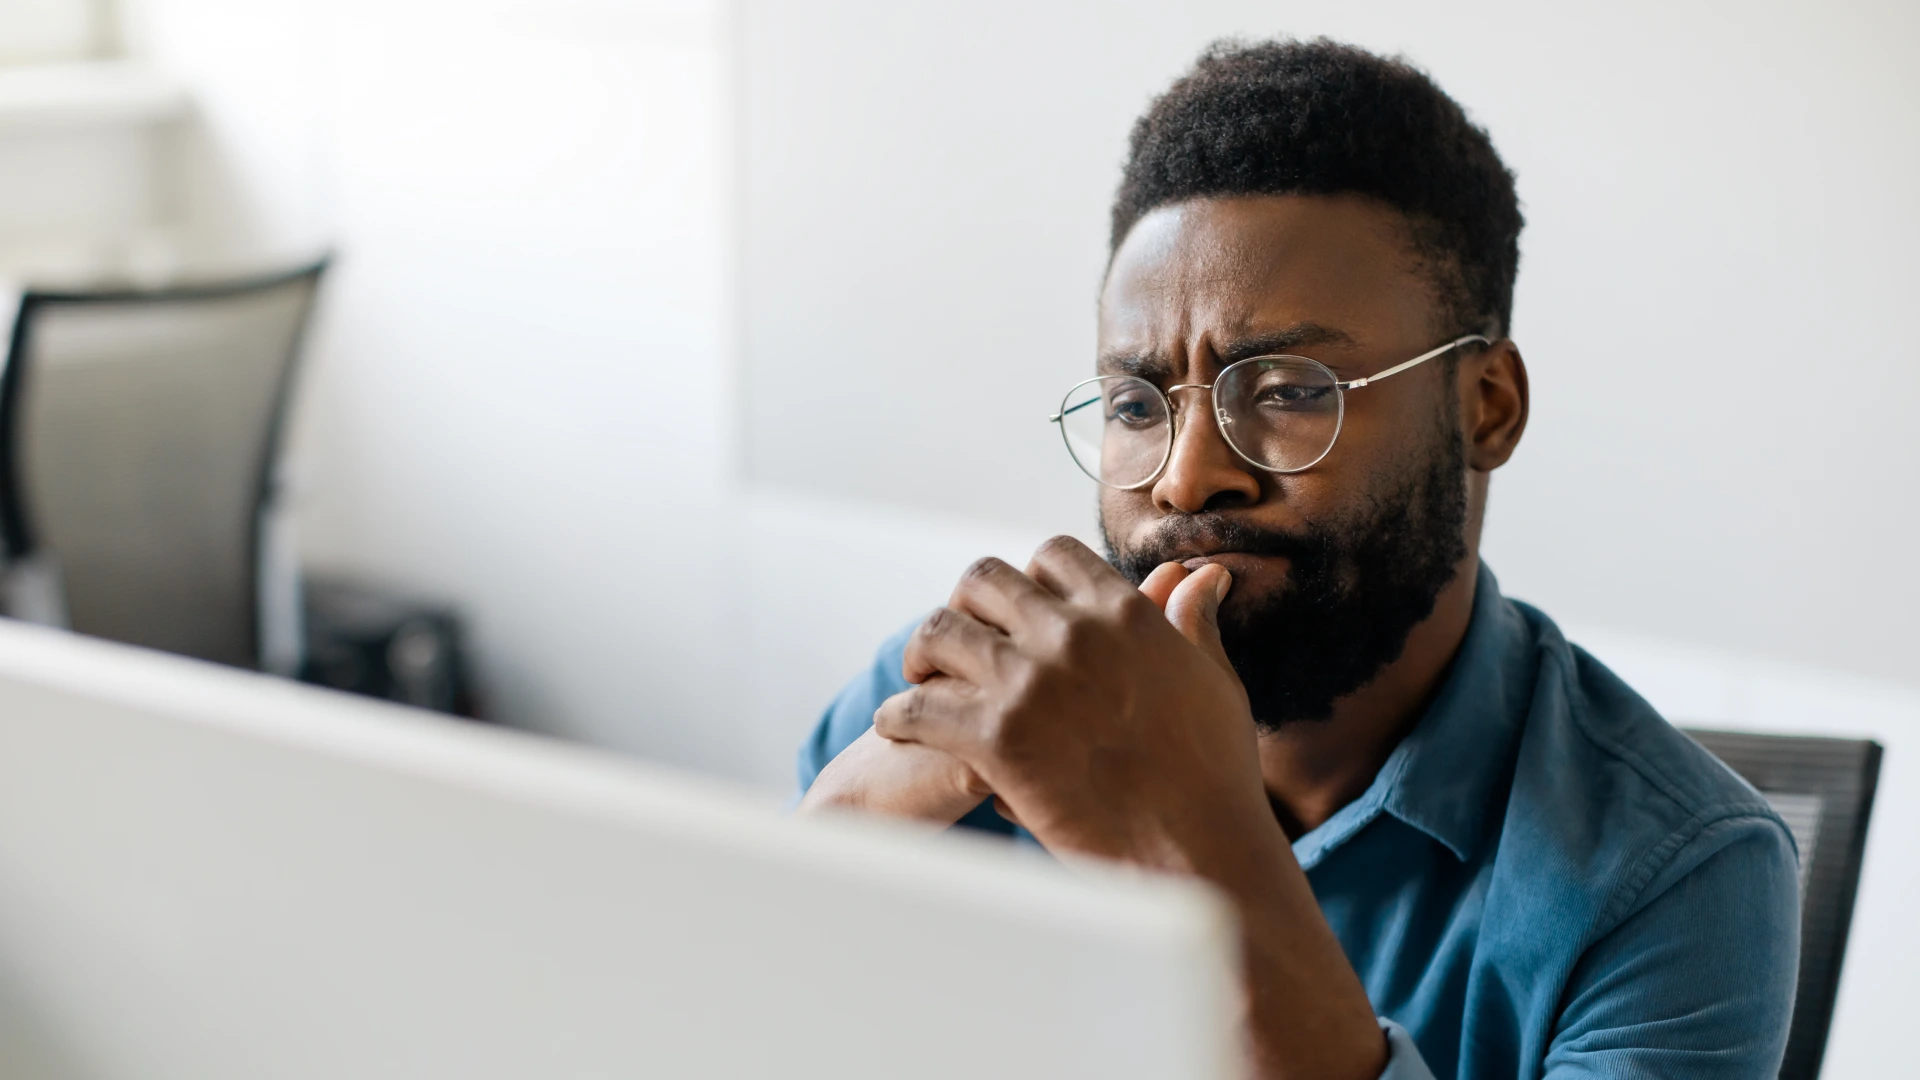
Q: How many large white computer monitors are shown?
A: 1